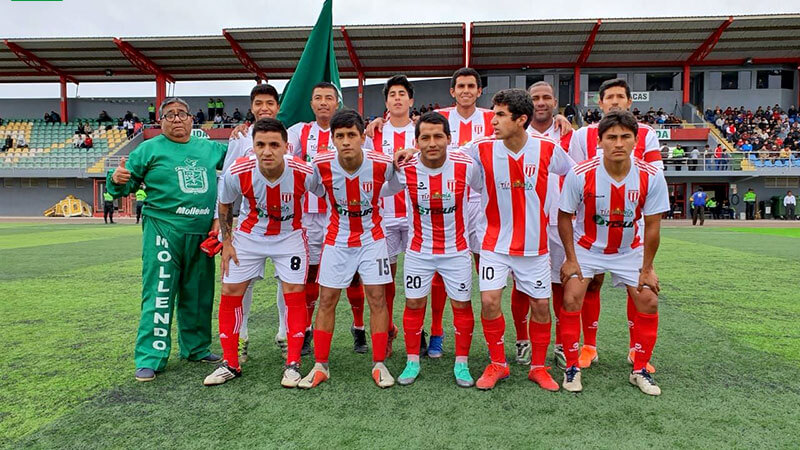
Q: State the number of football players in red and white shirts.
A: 11